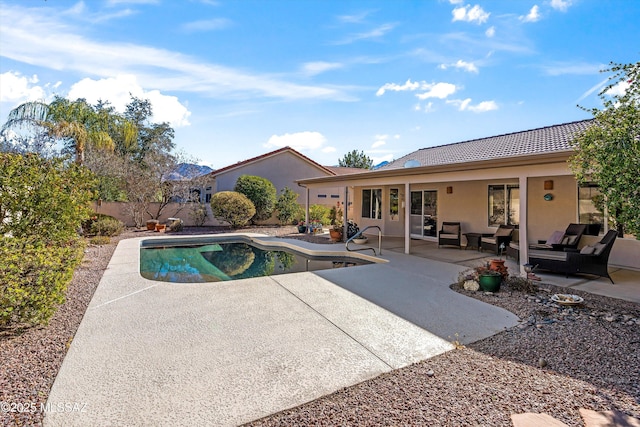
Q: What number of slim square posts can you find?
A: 4